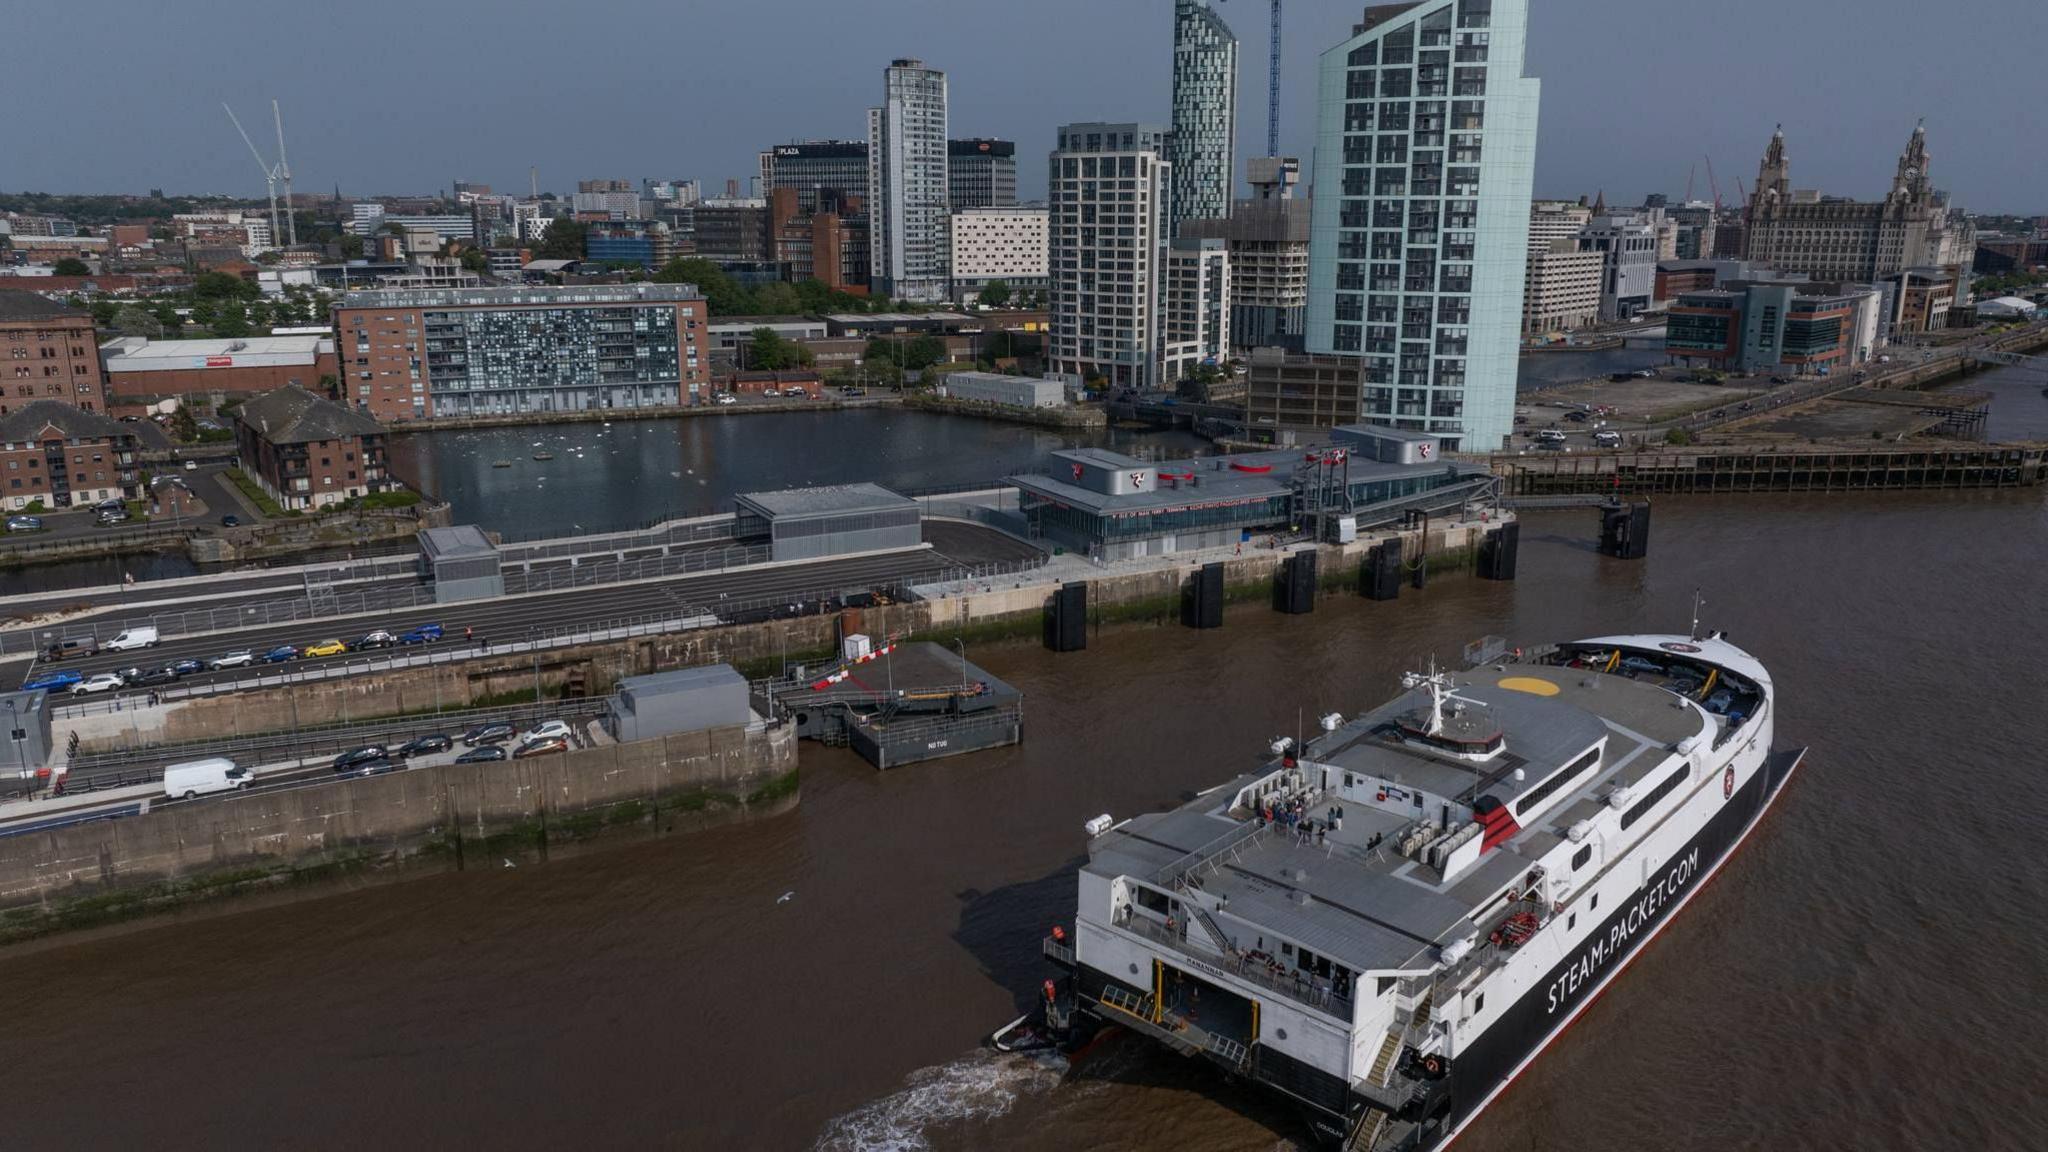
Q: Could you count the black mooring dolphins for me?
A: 6